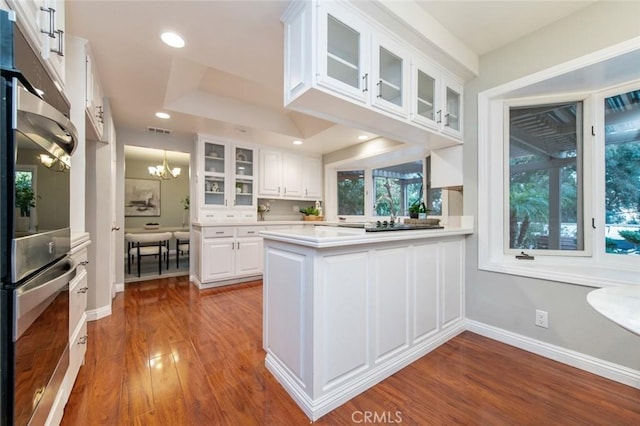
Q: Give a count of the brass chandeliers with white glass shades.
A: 1